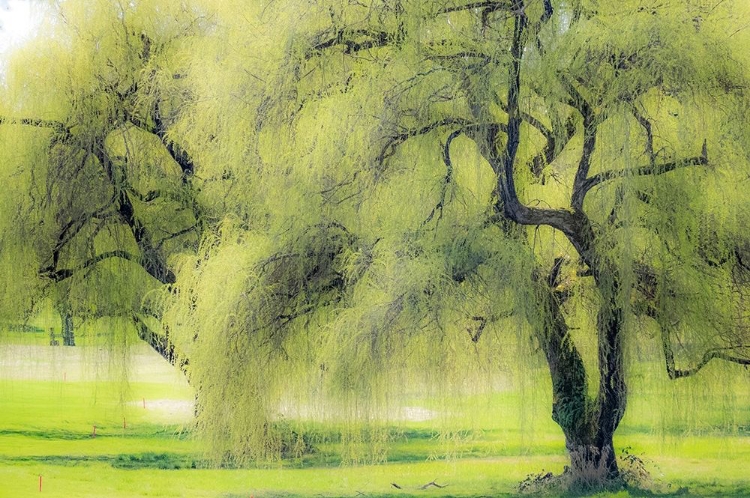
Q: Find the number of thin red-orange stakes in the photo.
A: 5